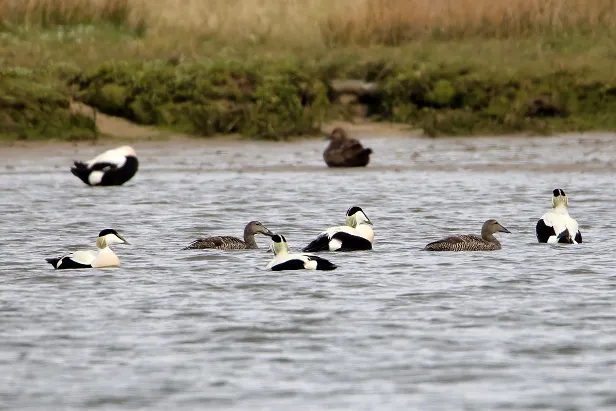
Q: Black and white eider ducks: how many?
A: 5